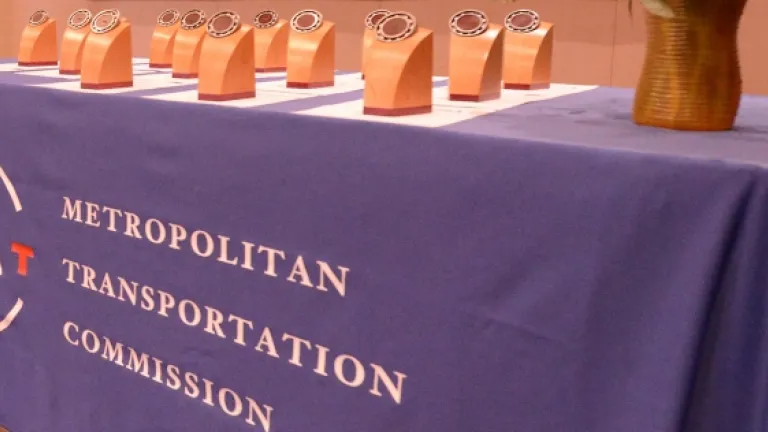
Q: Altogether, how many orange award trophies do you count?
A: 12